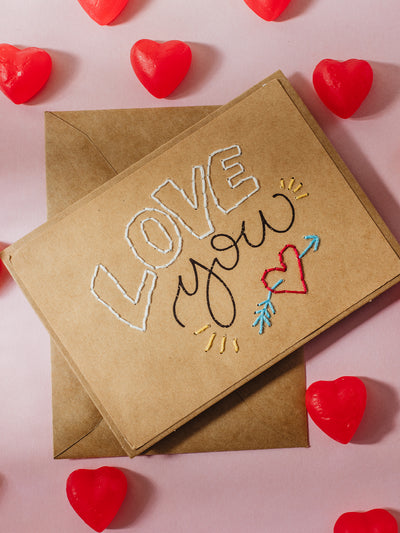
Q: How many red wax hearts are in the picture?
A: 9